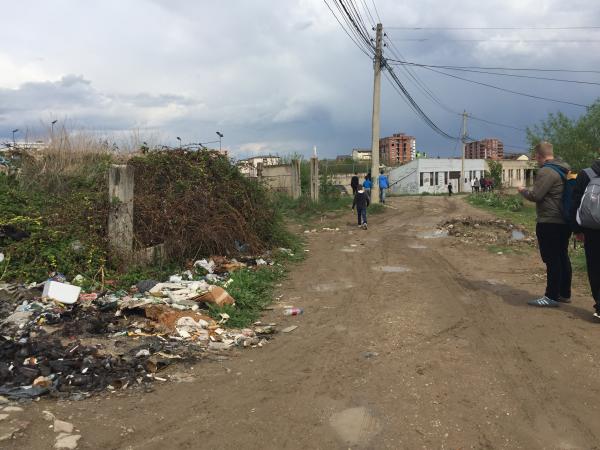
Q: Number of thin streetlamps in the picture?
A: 4